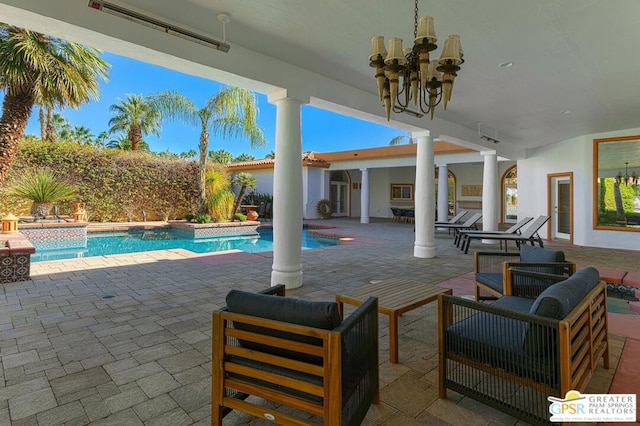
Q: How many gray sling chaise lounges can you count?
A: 4